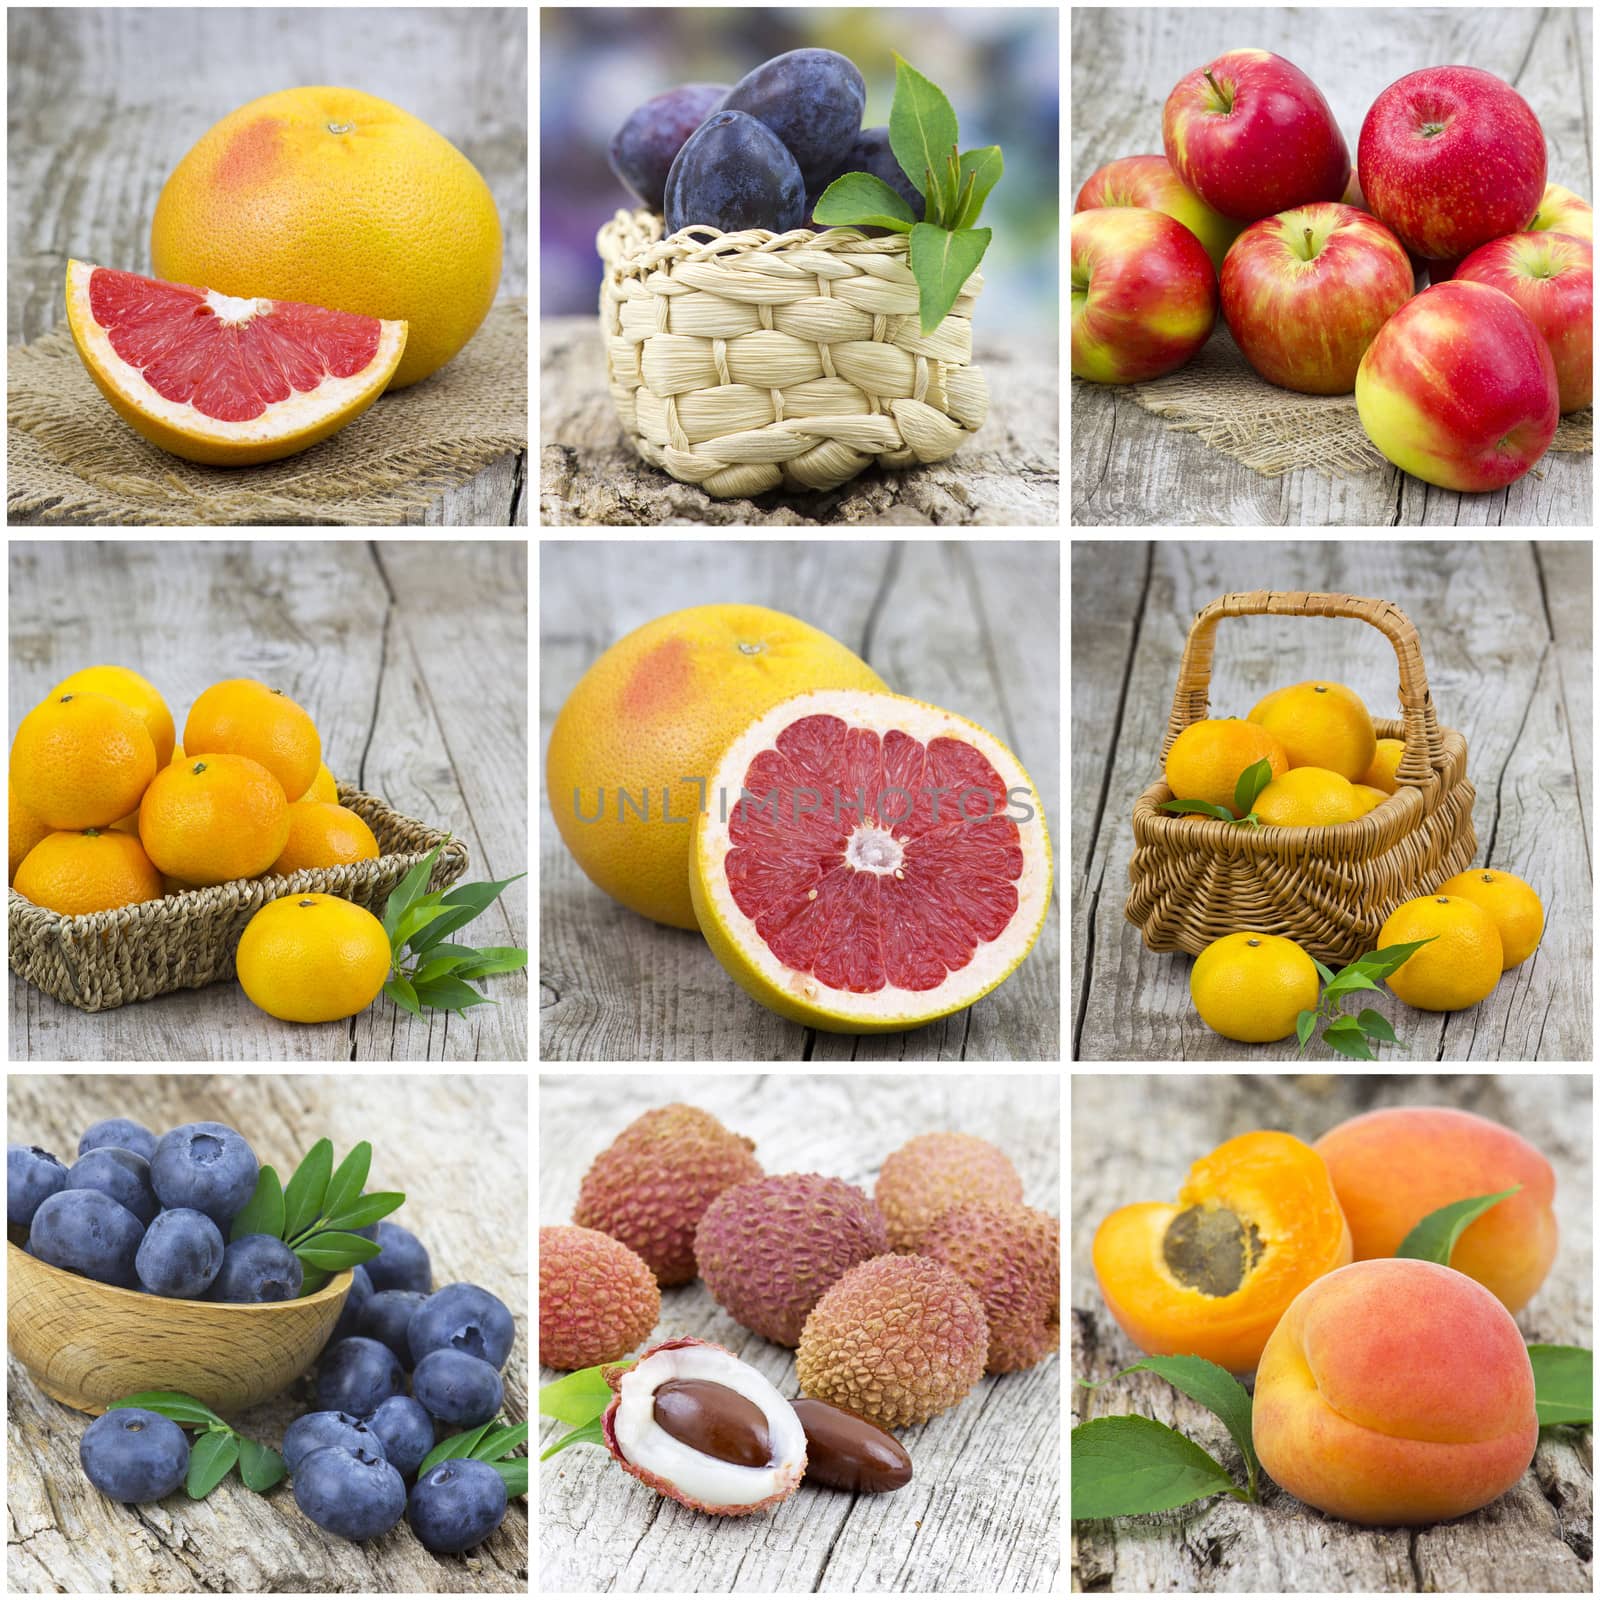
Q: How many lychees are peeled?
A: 1